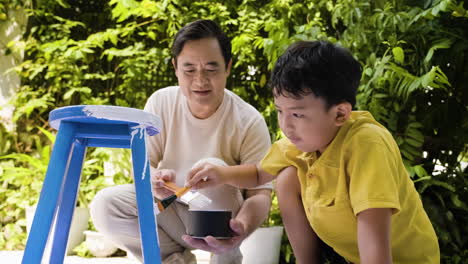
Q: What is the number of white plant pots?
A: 3